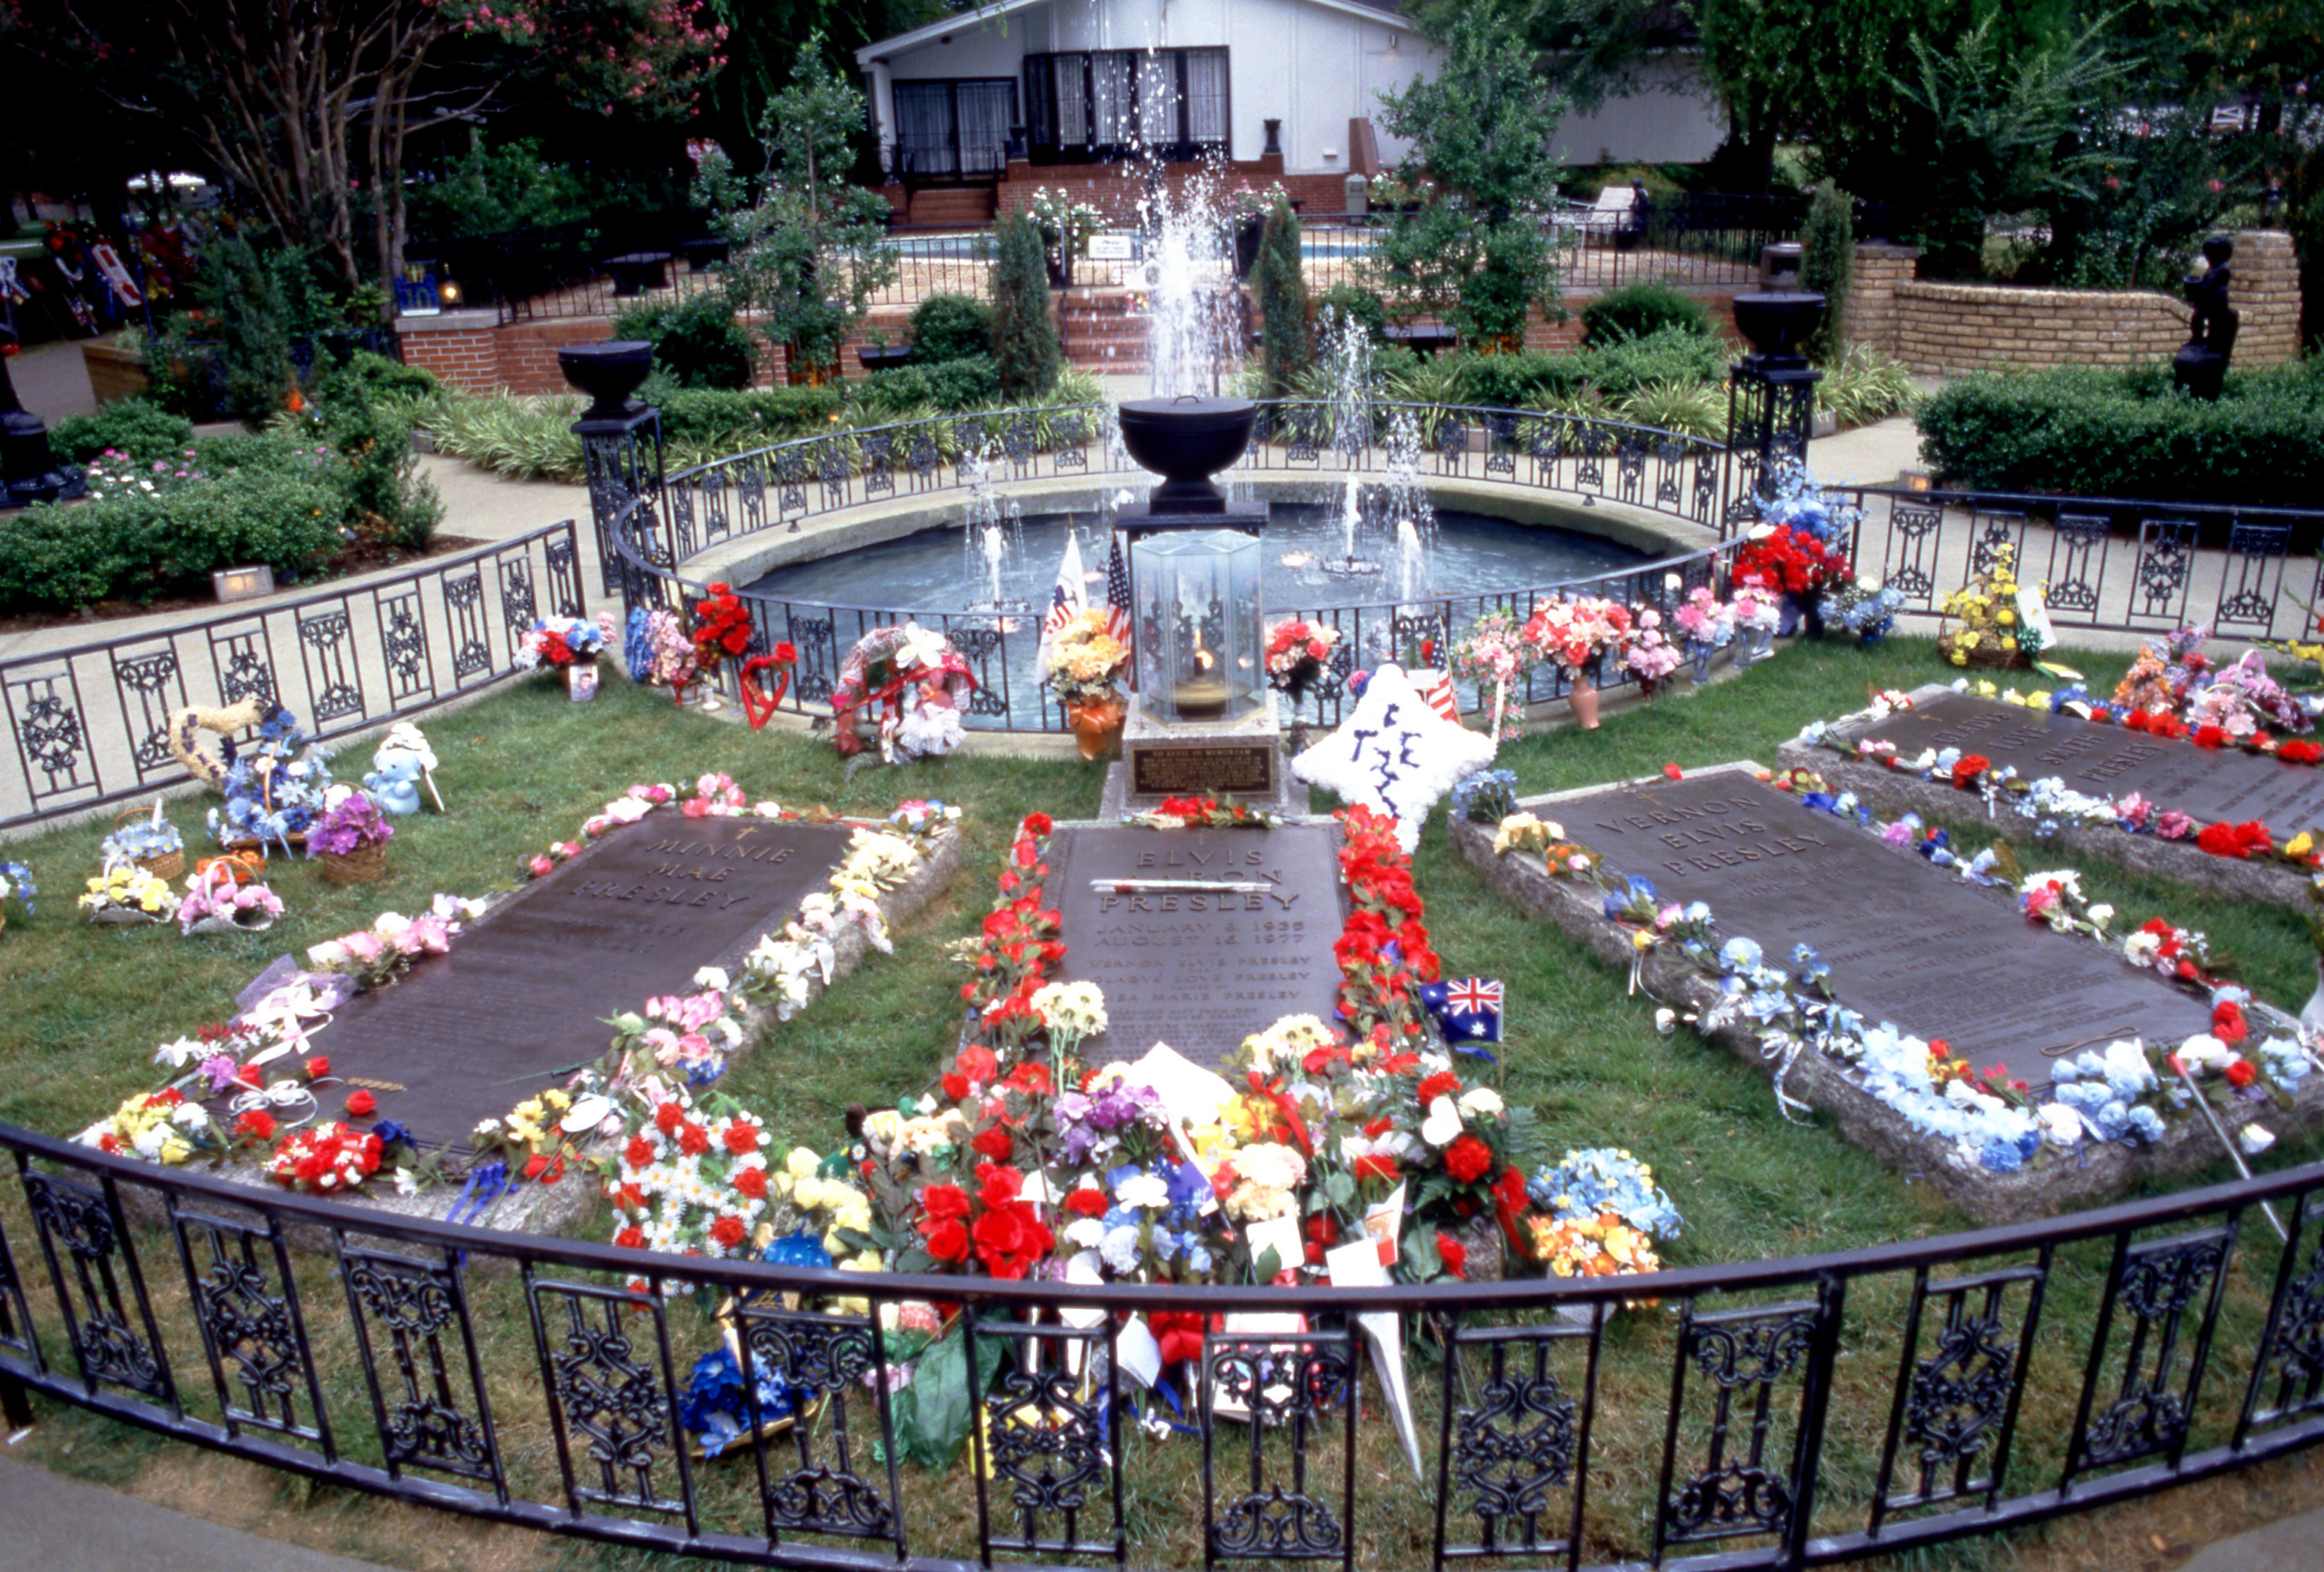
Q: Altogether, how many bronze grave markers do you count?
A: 4